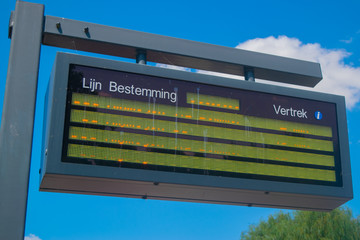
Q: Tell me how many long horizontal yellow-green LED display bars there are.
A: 4